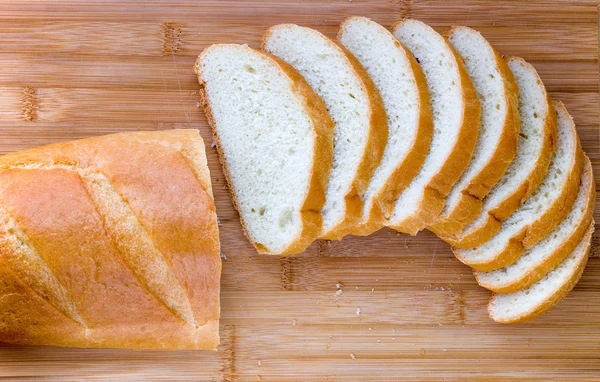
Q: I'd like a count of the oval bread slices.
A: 9